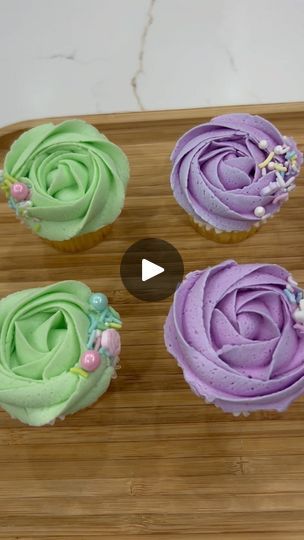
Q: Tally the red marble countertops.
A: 0